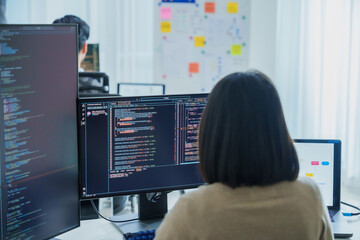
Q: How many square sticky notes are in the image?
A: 7